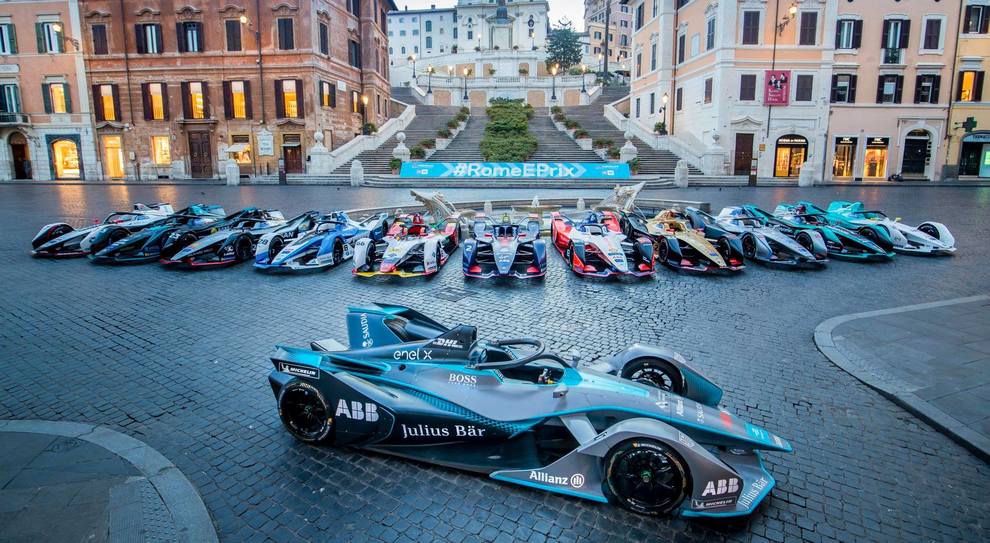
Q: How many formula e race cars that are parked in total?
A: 12